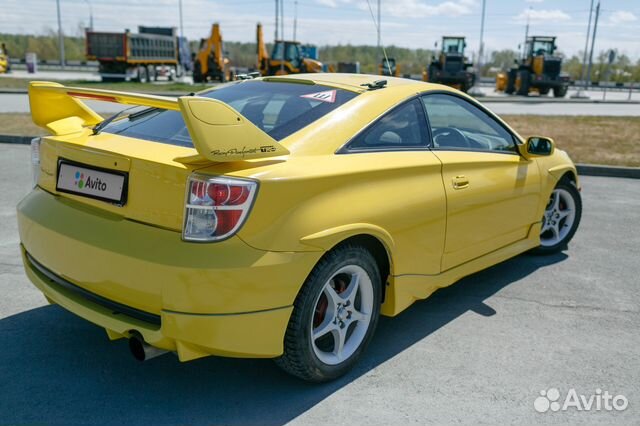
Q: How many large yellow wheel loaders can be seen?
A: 2